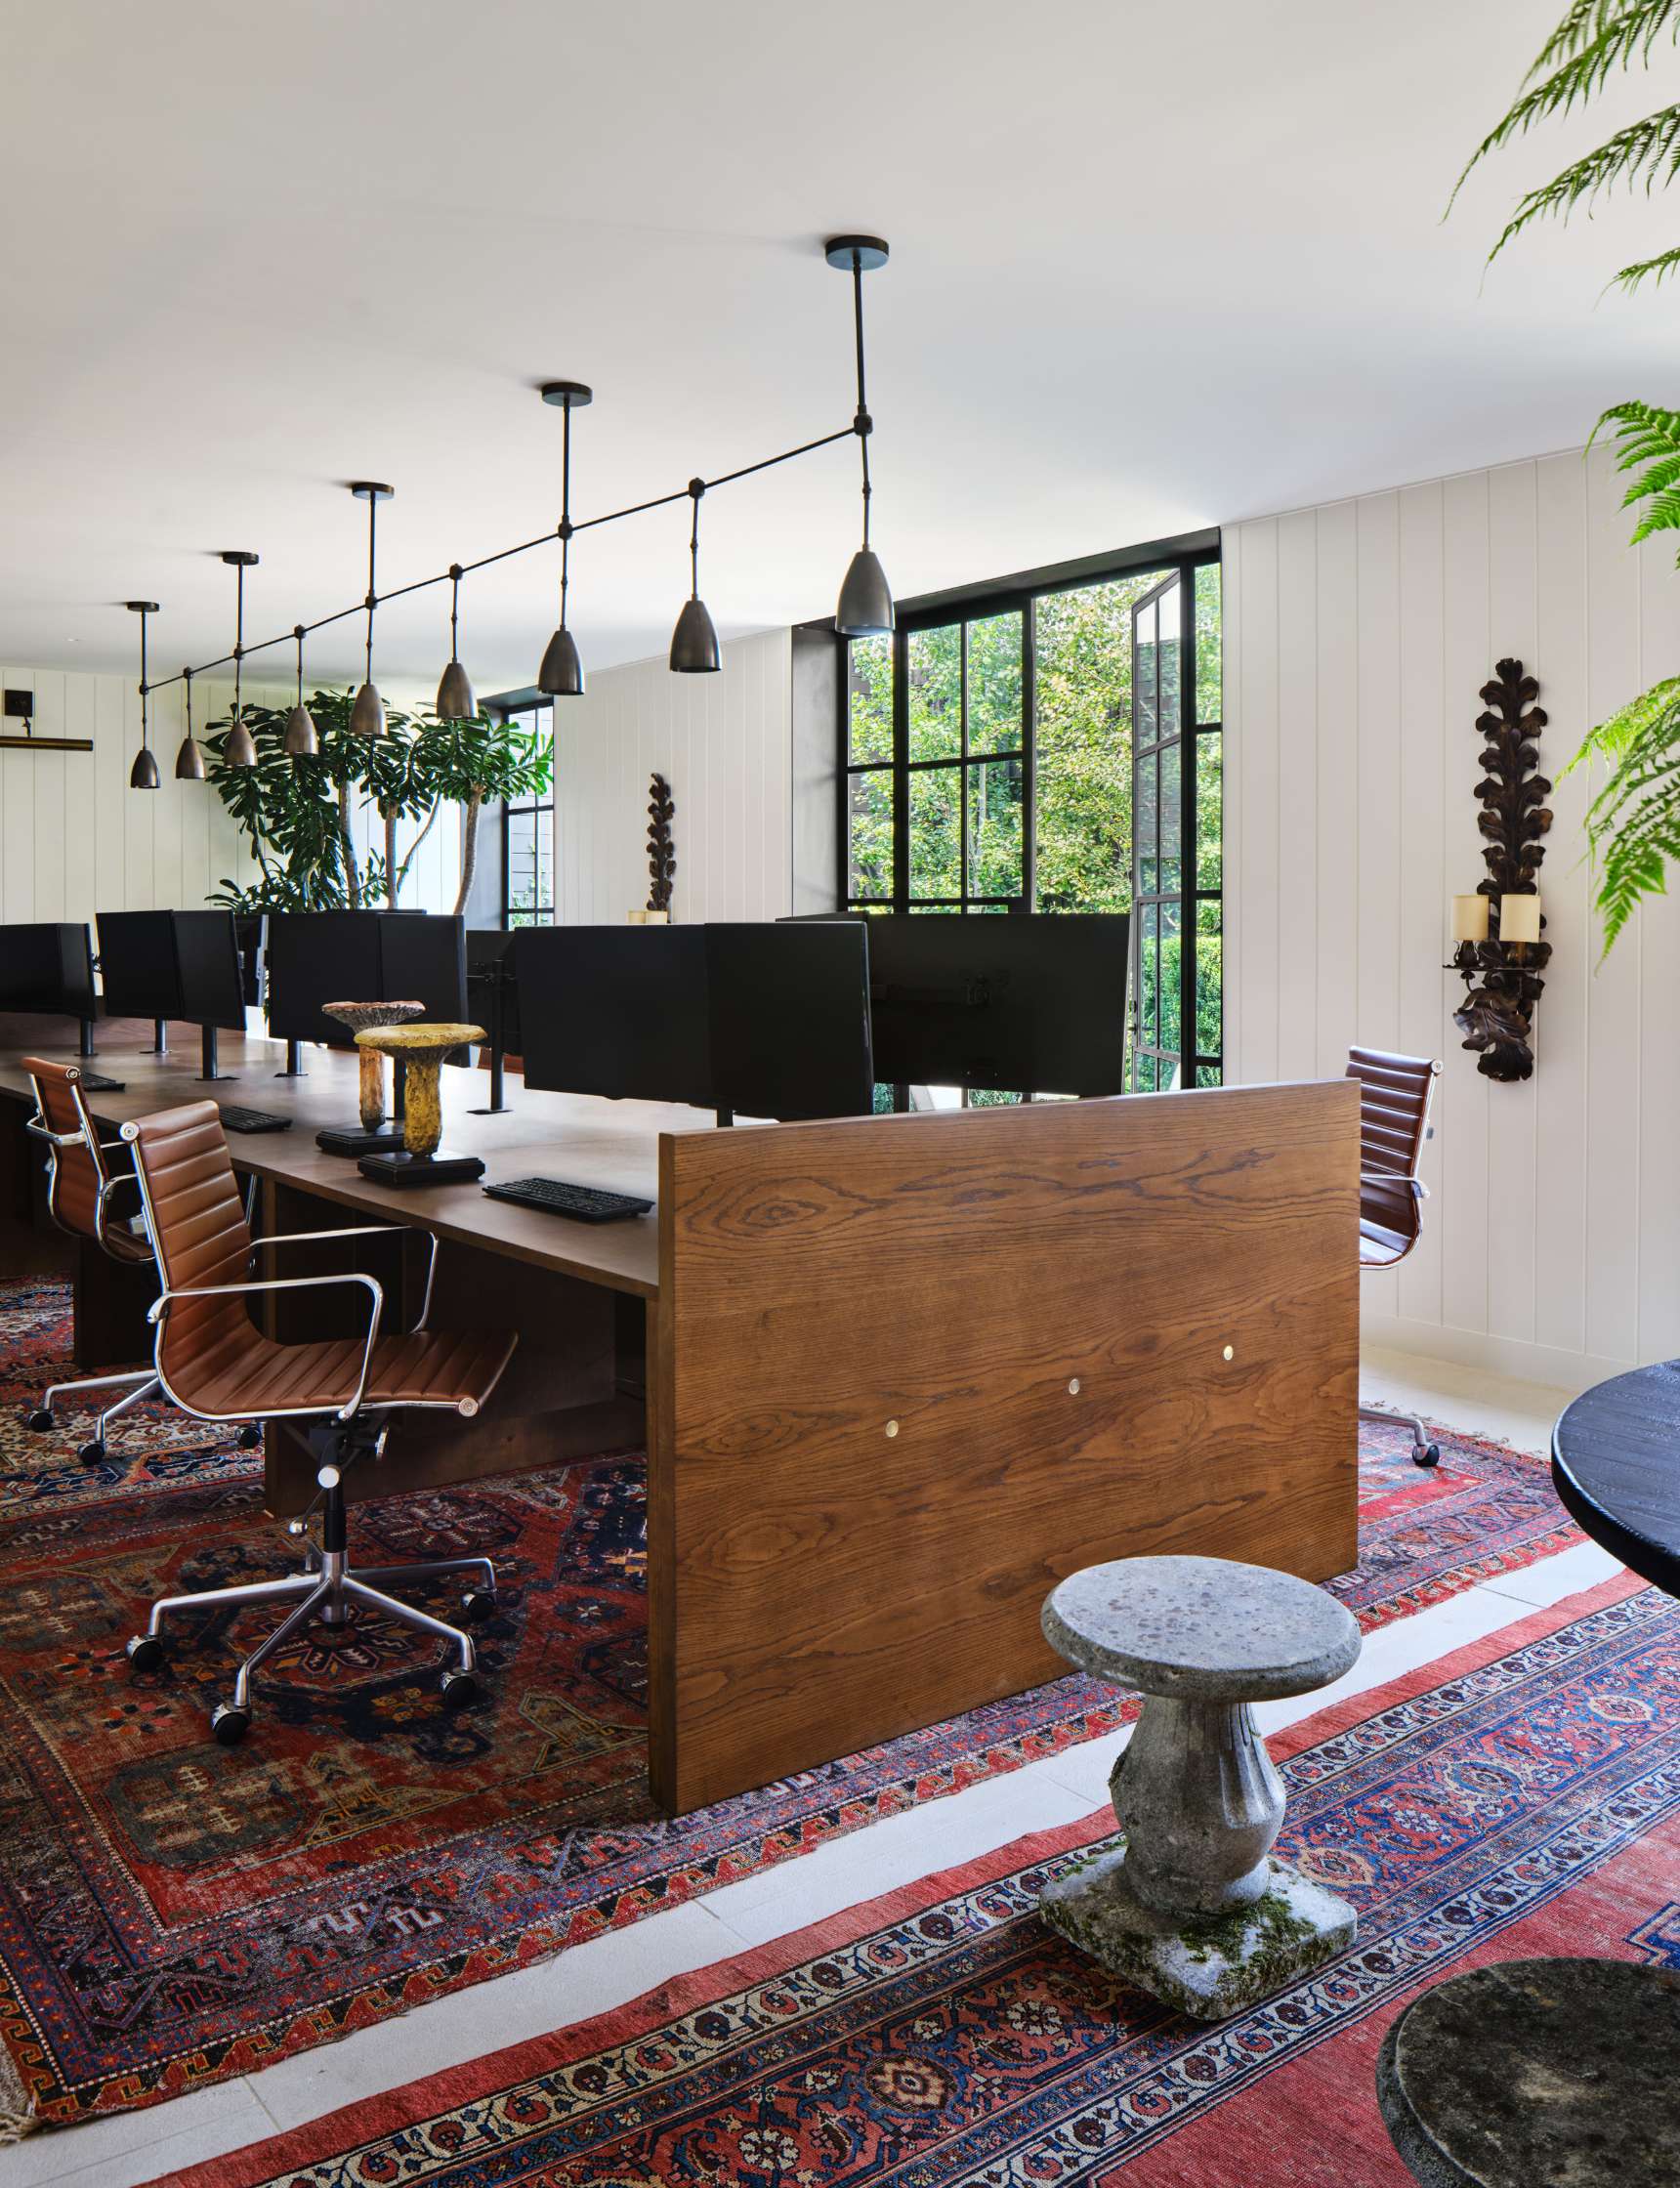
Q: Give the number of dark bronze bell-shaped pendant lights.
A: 9